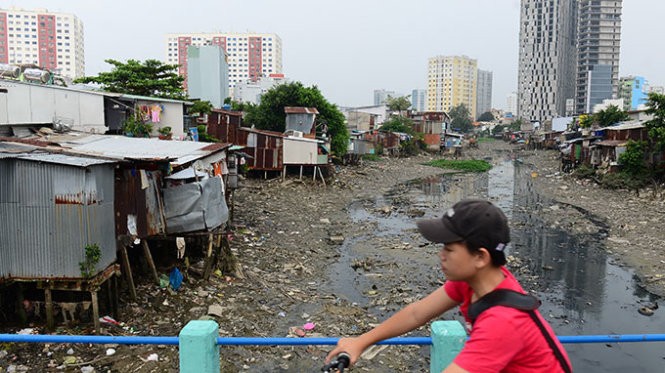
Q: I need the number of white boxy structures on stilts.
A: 1